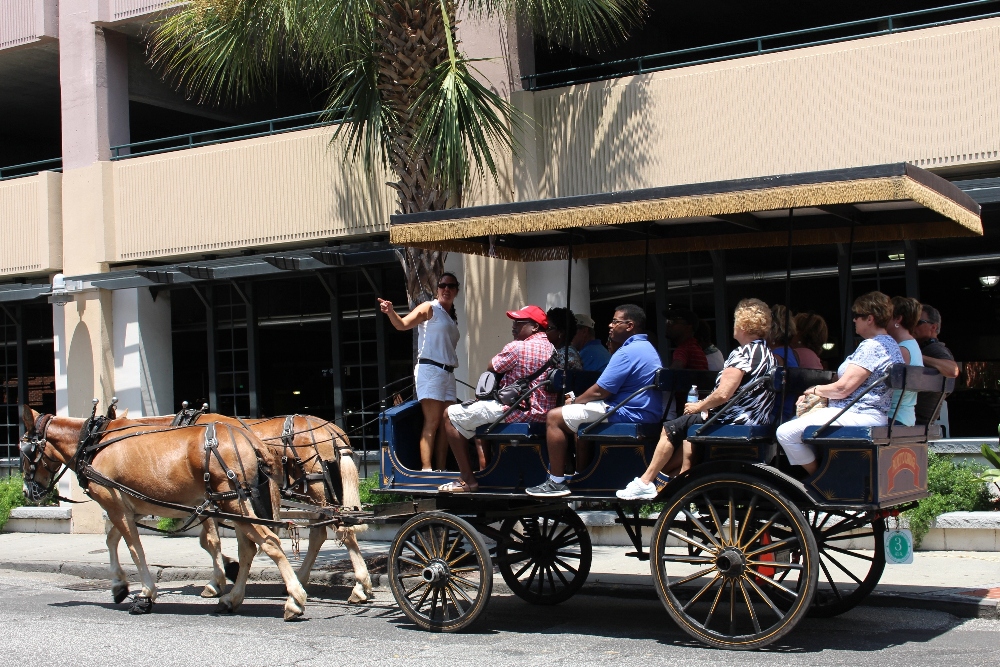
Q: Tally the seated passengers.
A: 13